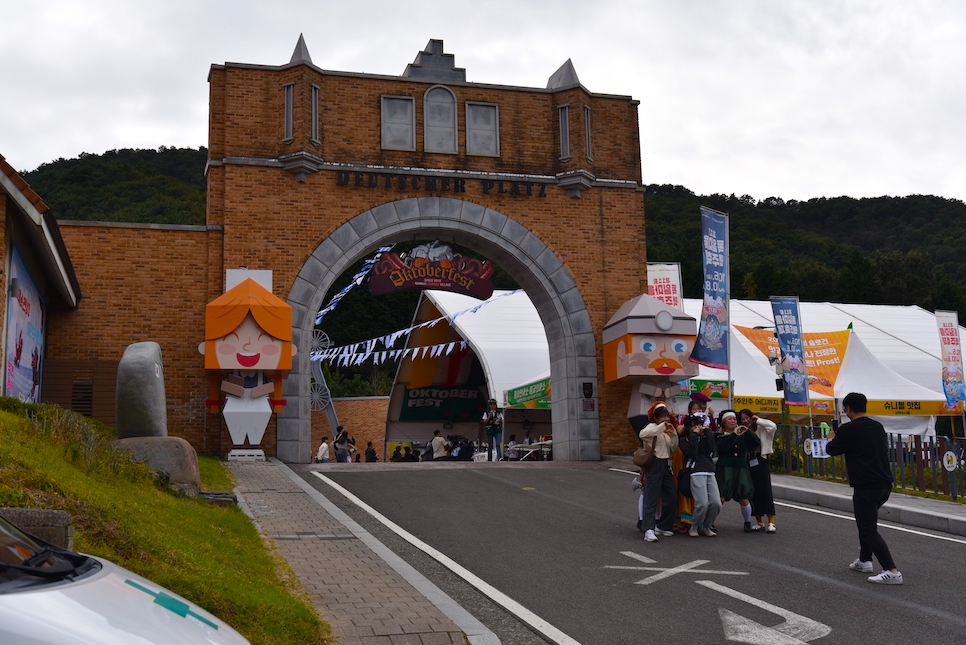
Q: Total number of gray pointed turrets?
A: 2